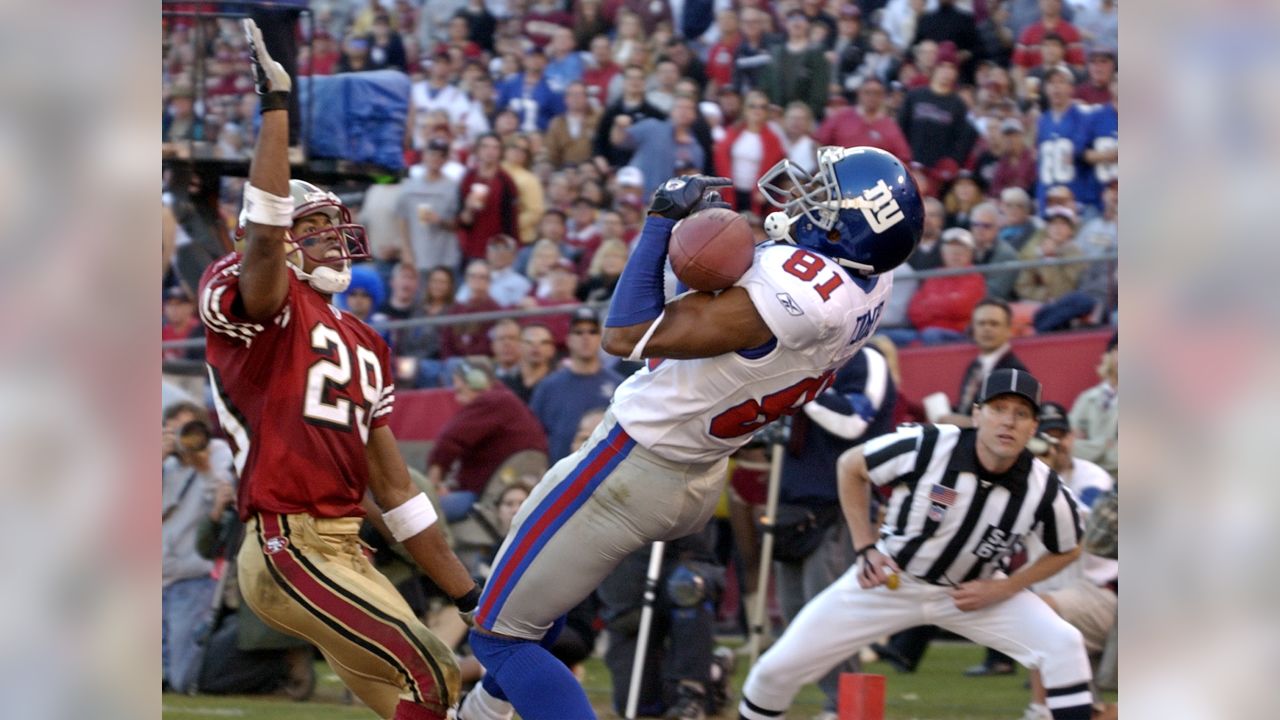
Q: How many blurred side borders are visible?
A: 2